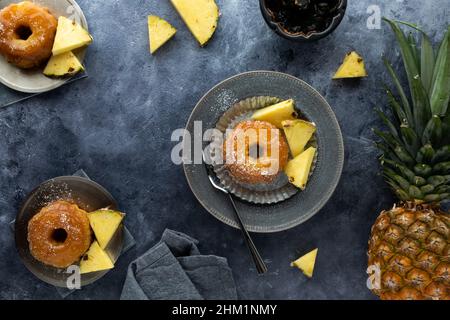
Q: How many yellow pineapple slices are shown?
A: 11